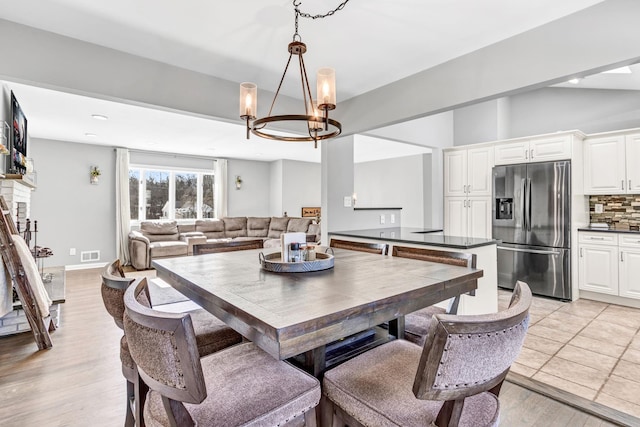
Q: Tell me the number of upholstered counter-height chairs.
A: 6